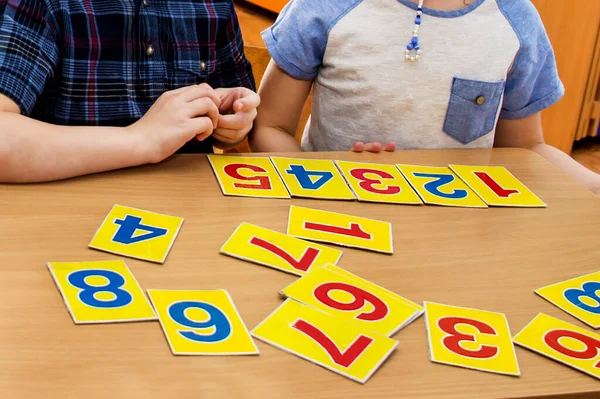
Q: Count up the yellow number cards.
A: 15